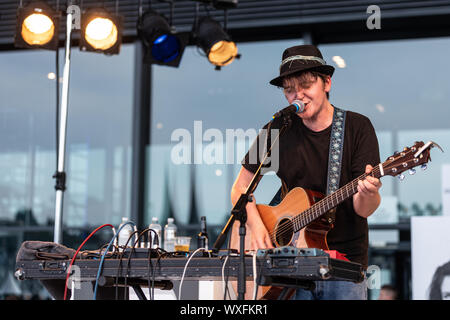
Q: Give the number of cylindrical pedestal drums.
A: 0